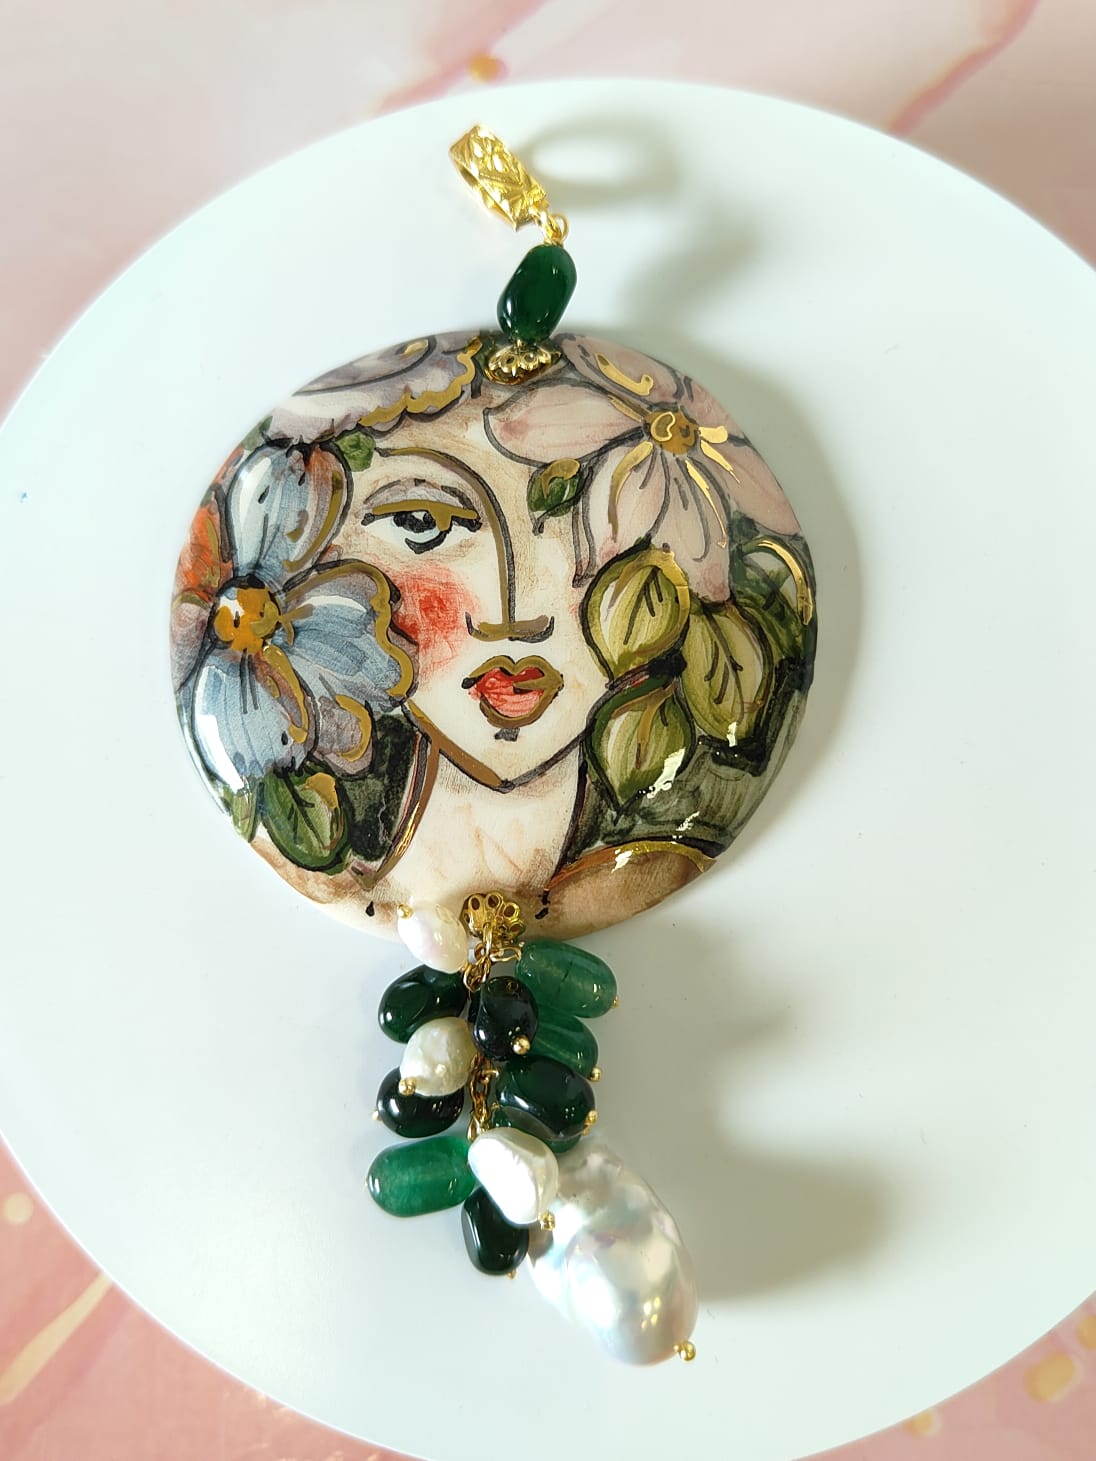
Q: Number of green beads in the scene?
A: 10